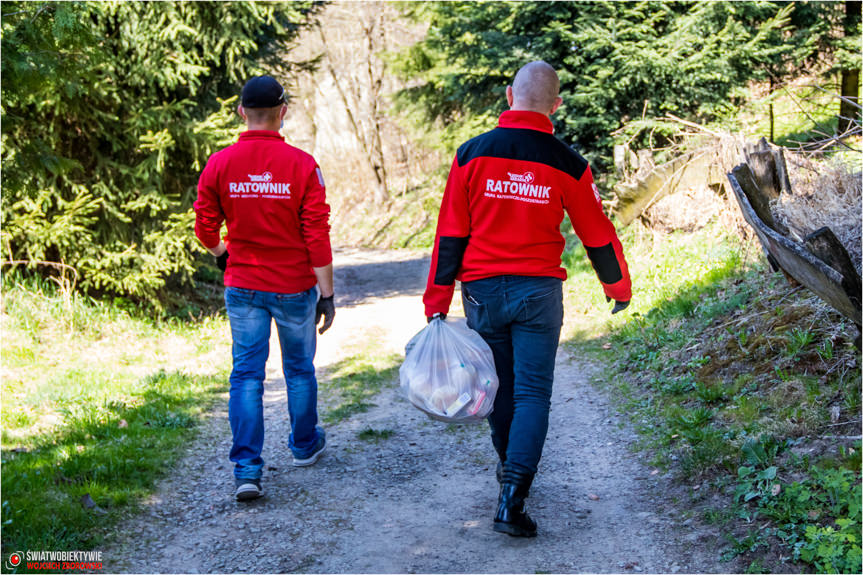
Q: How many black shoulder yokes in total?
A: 1